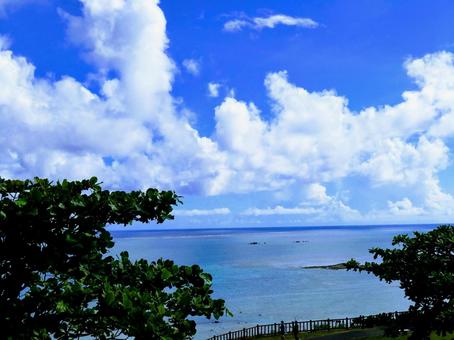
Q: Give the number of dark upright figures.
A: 2